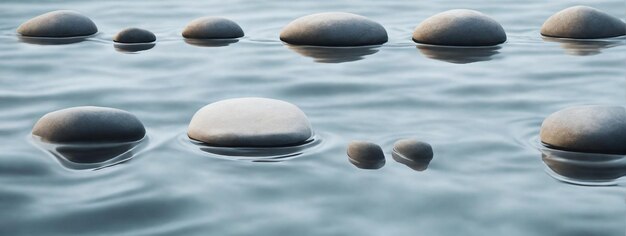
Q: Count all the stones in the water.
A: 11